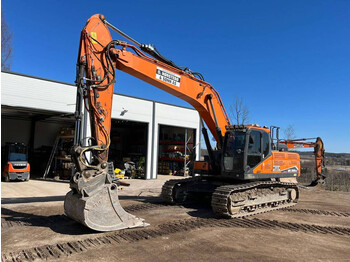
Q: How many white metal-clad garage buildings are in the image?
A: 1